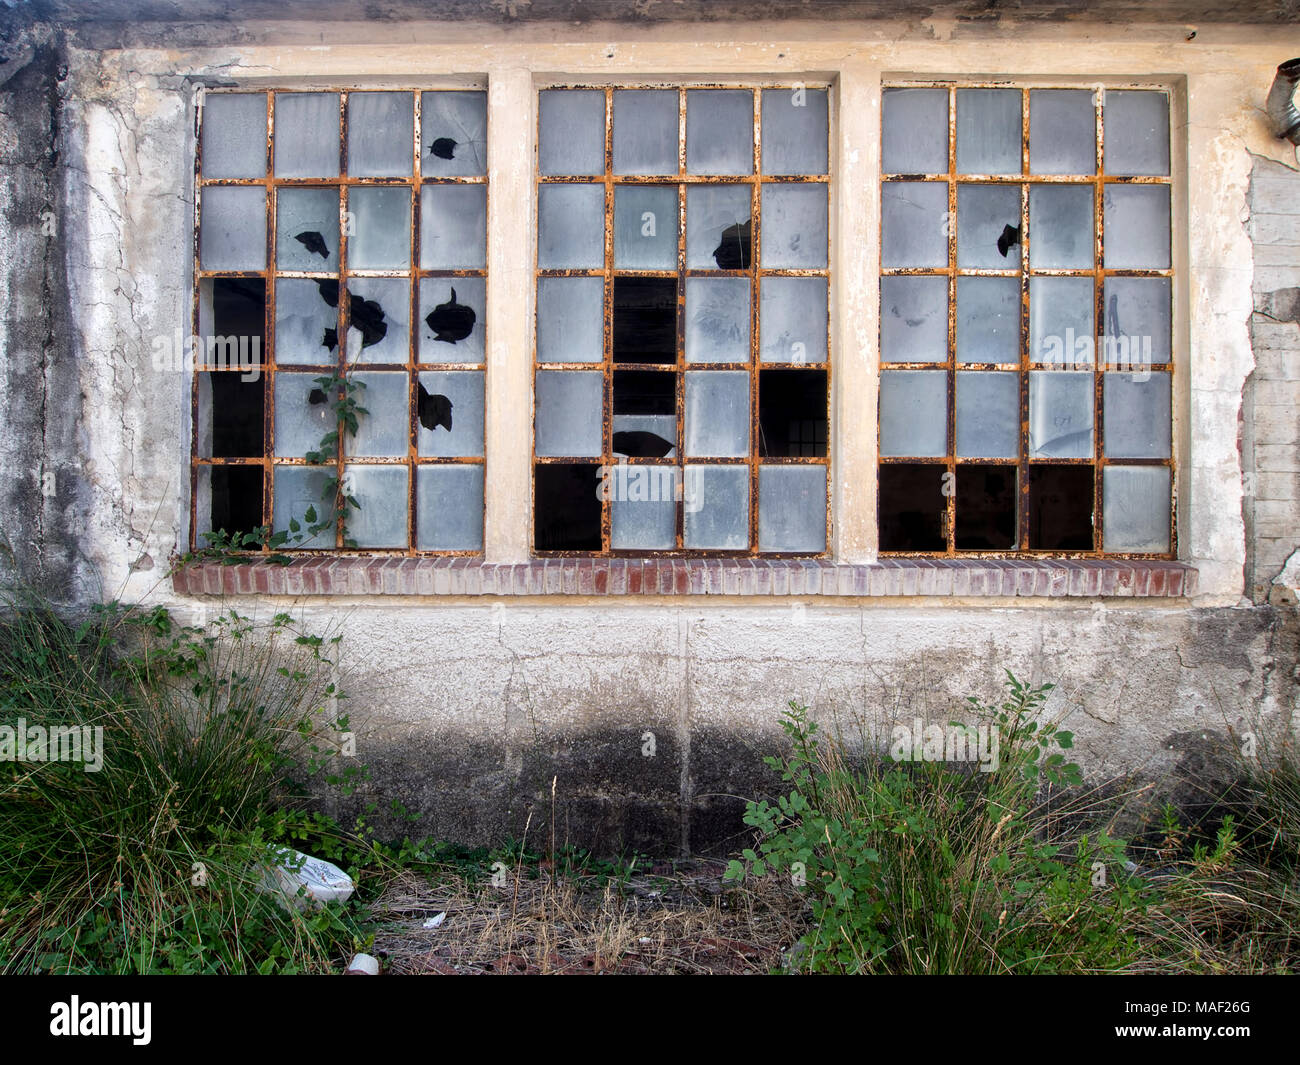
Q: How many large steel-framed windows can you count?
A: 3